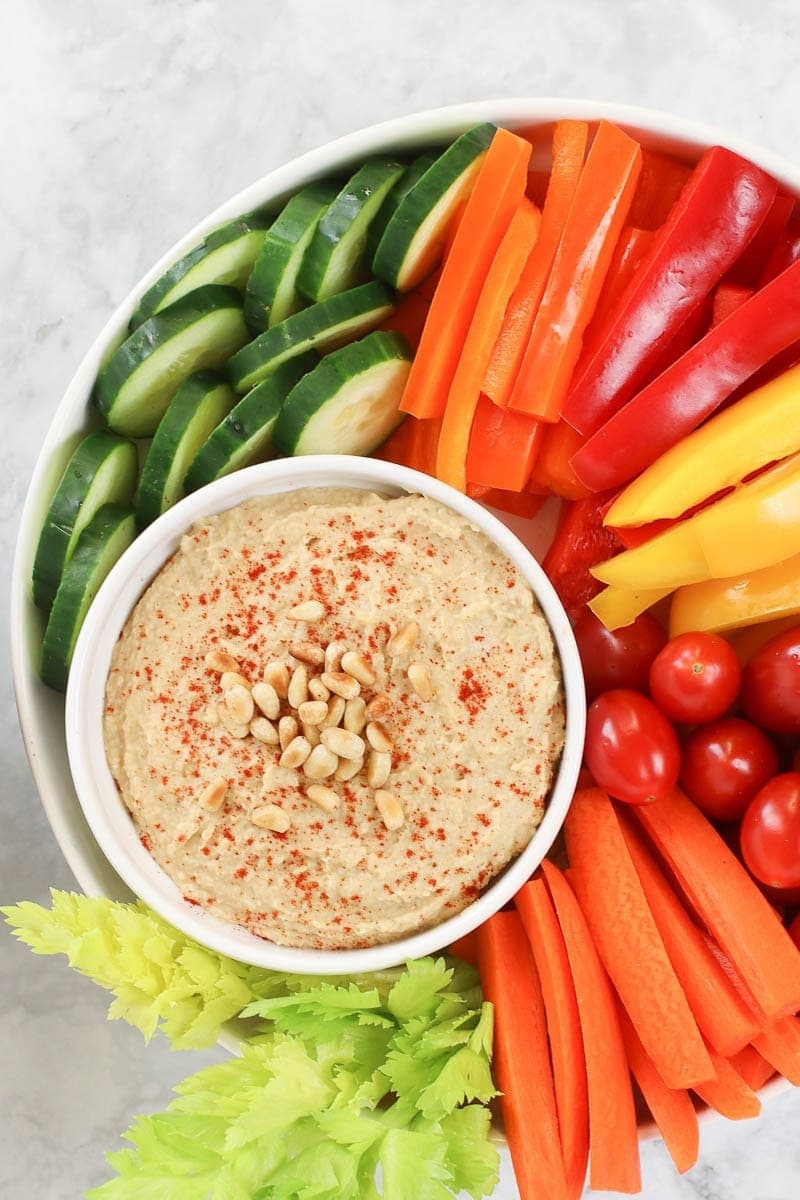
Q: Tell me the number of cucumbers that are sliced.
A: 12